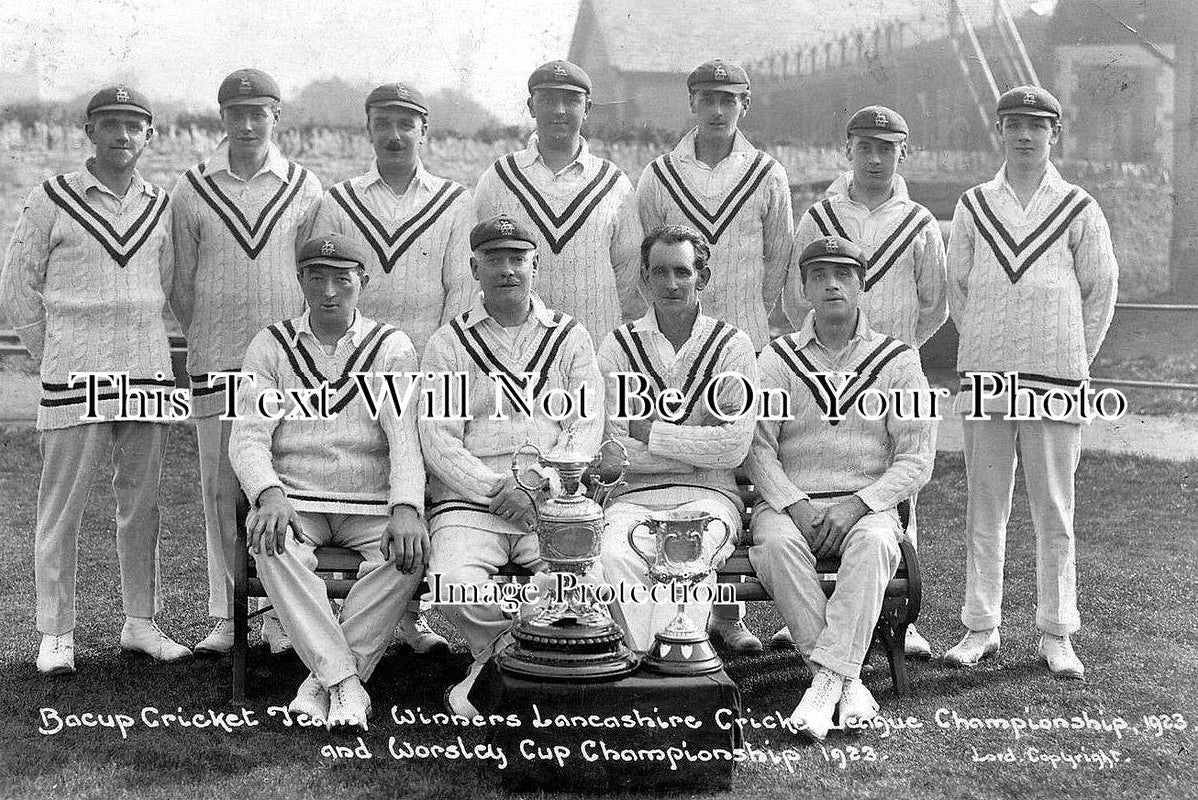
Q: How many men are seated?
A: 4